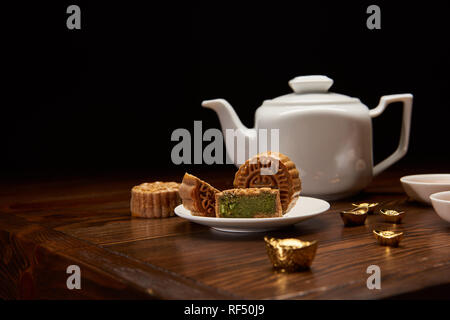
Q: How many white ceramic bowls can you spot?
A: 2